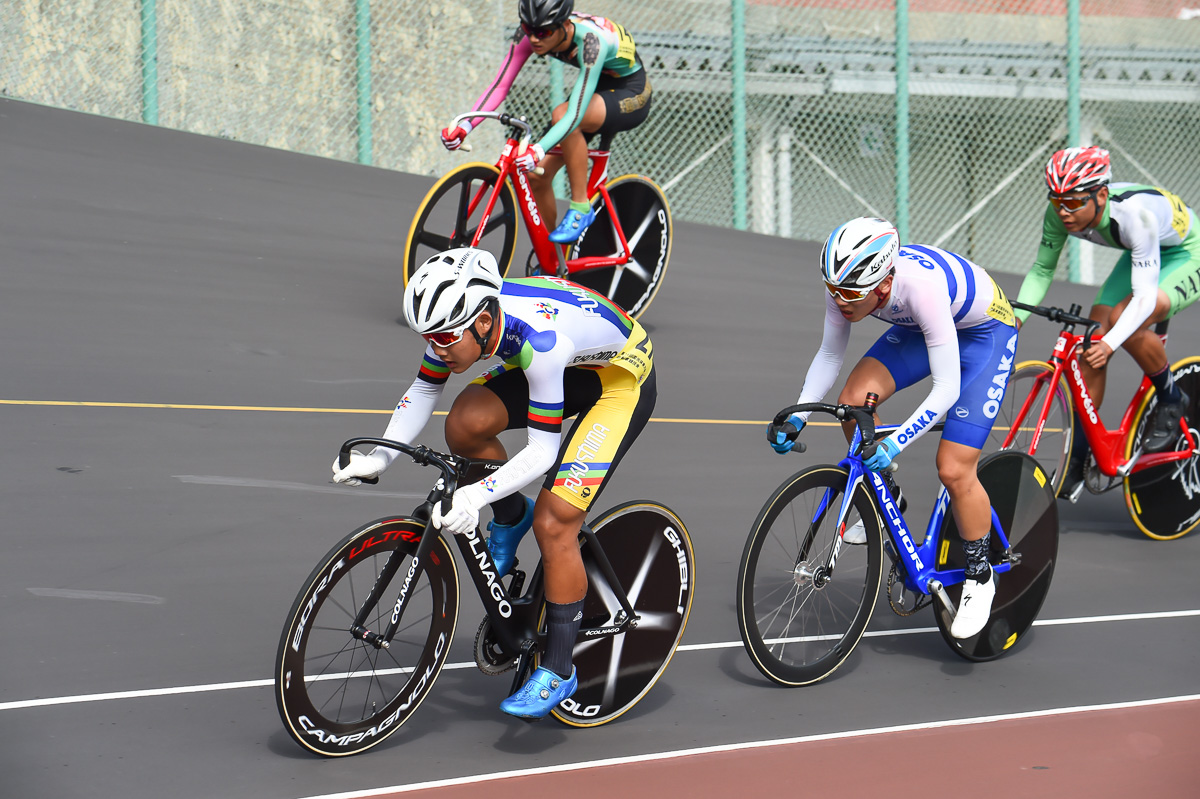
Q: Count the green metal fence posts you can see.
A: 6